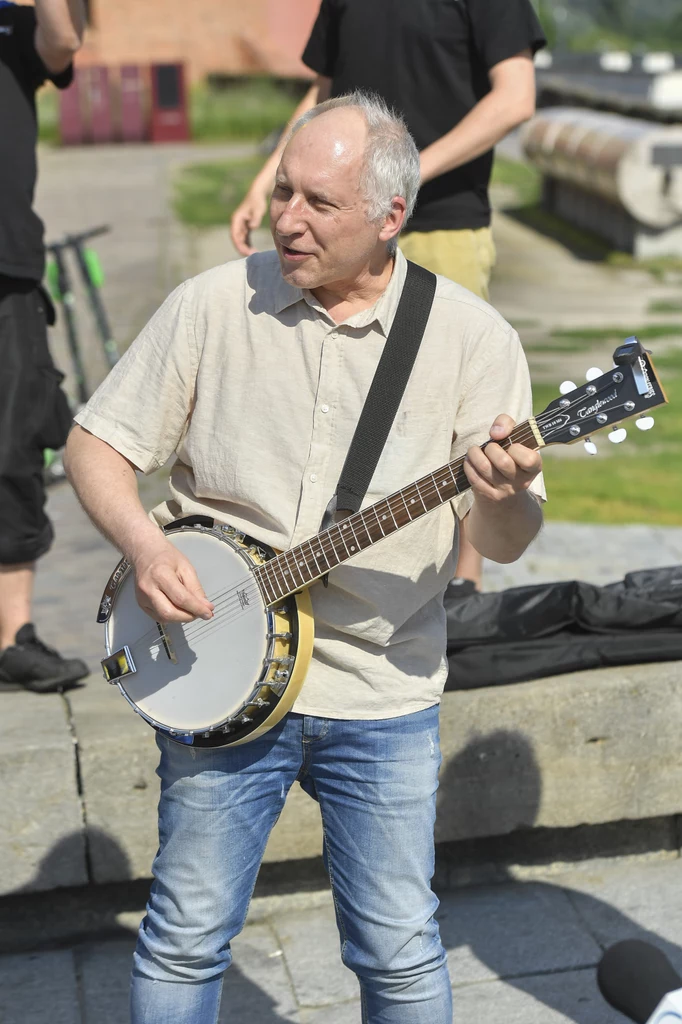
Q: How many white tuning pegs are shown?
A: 5